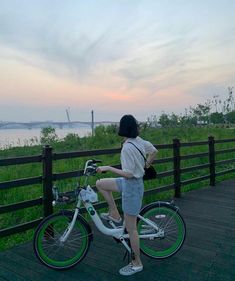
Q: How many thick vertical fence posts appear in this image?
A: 3